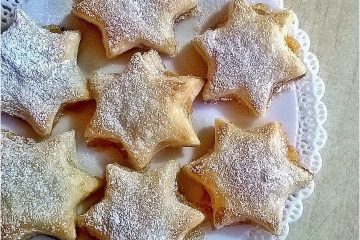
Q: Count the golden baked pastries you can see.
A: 7